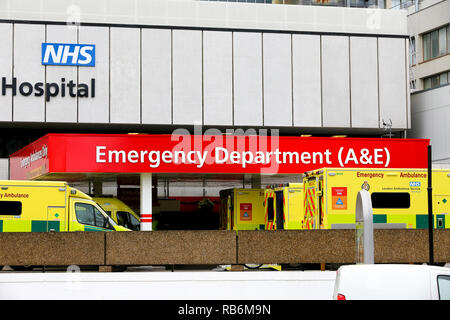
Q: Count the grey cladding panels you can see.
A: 14